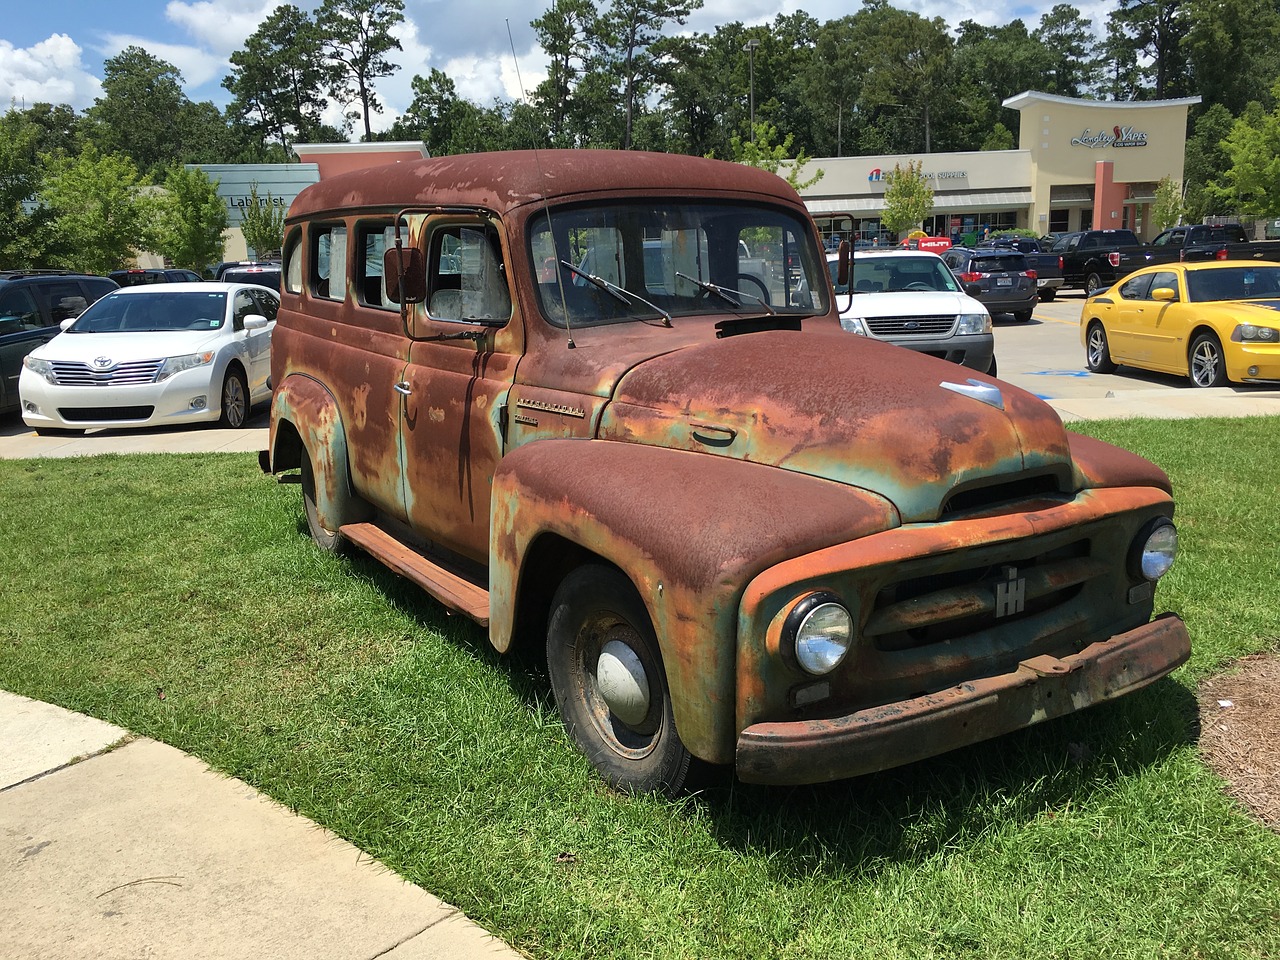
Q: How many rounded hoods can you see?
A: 1